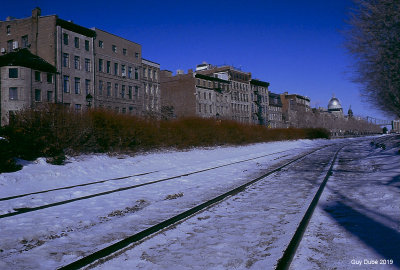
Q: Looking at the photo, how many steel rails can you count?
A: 4